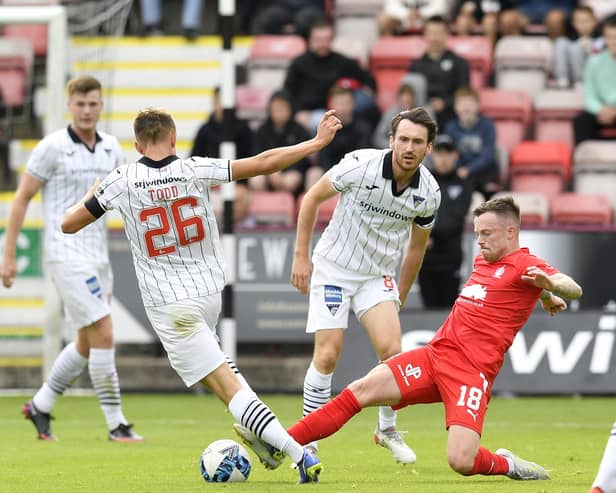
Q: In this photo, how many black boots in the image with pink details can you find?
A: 2